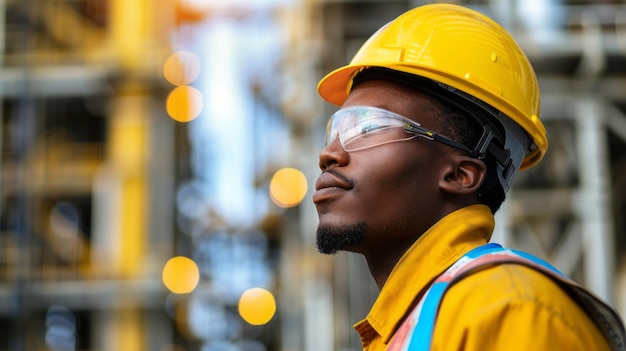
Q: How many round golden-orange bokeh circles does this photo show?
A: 5